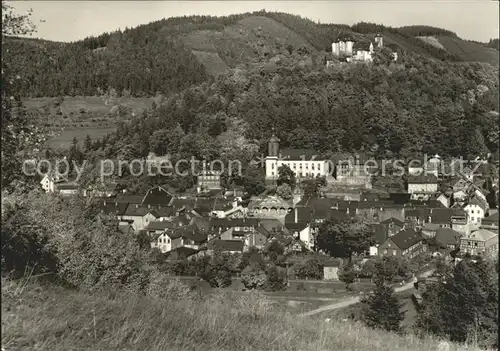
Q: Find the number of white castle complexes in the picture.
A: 1